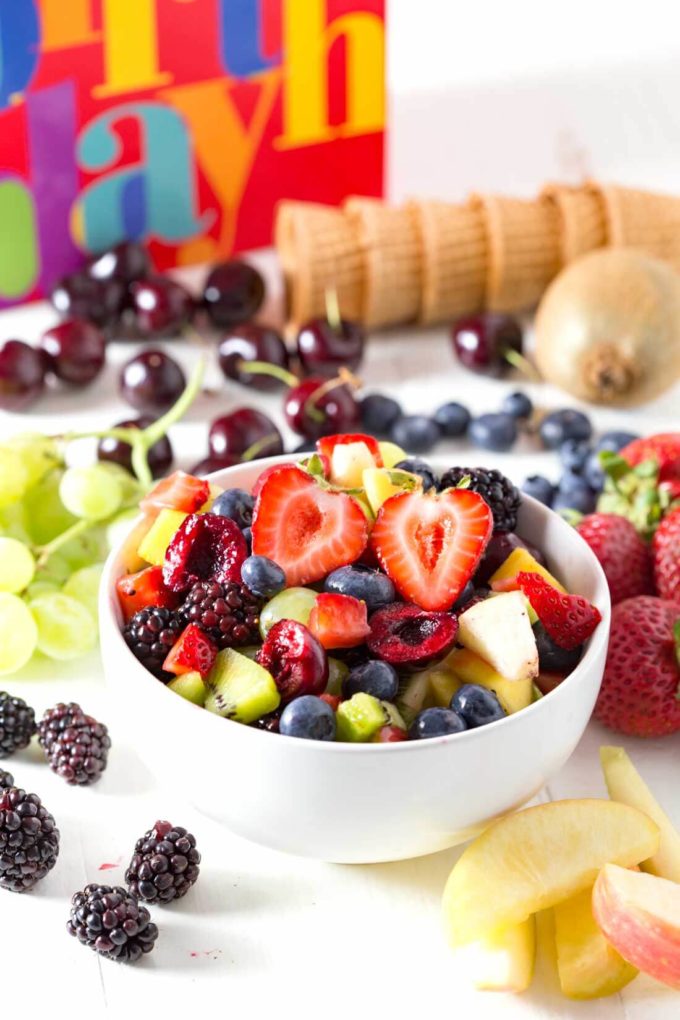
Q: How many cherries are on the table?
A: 14